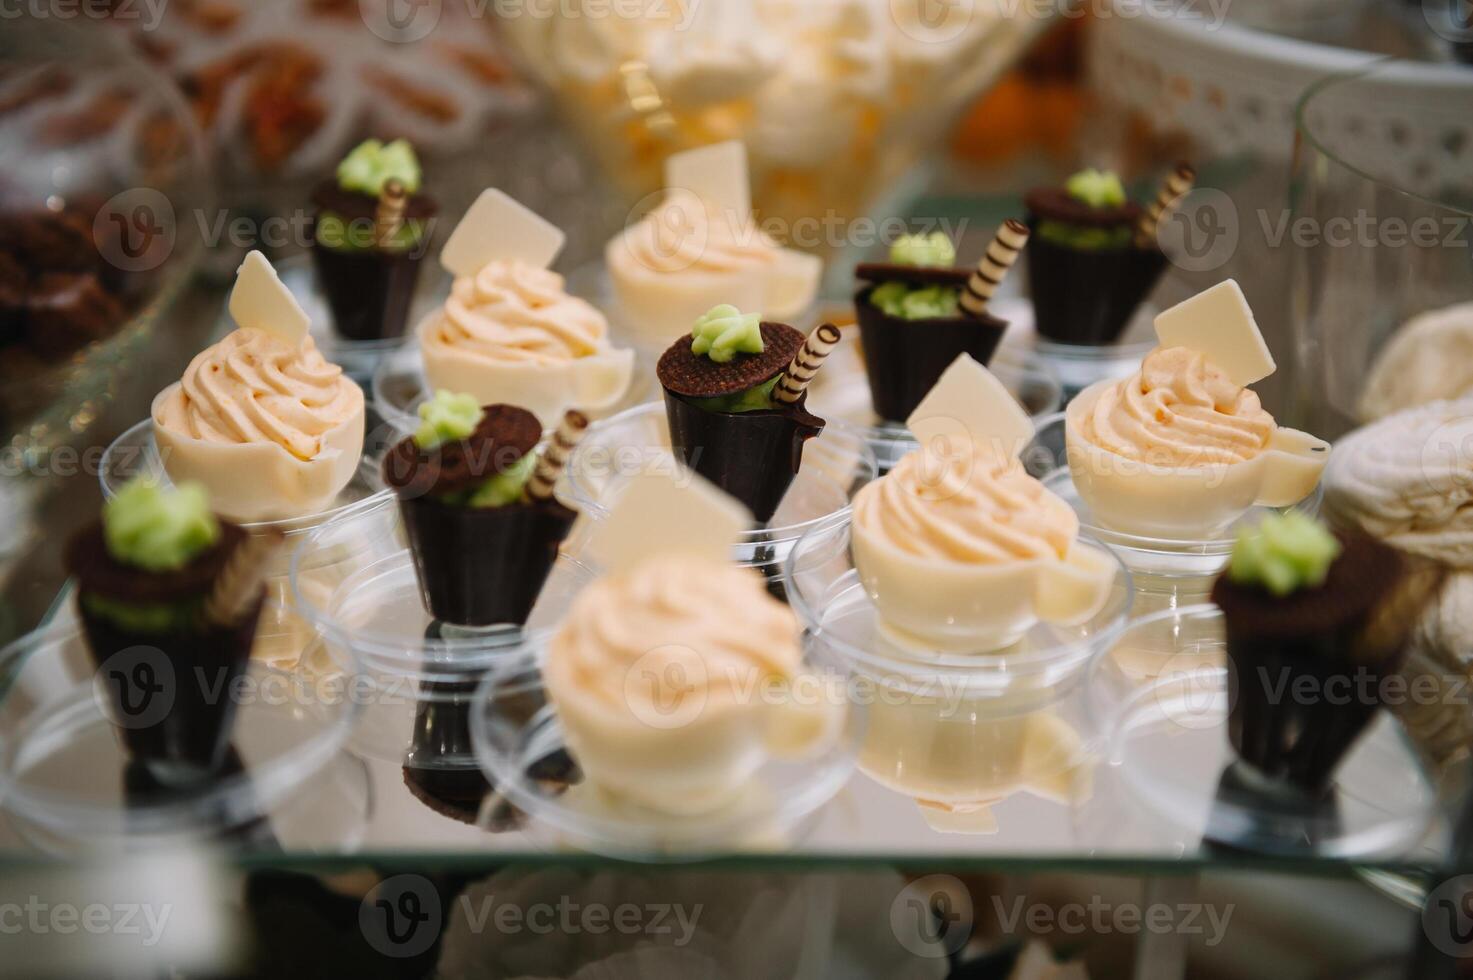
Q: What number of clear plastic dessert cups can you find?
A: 13